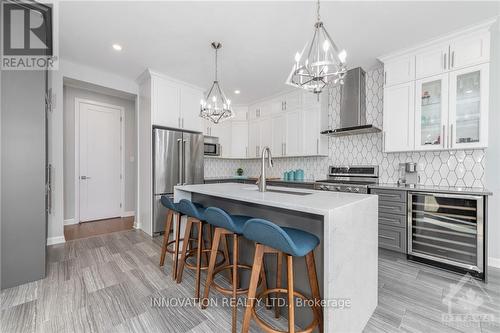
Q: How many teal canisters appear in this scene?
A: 3